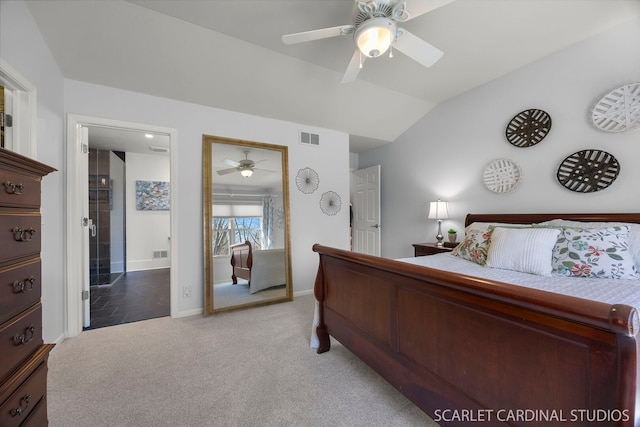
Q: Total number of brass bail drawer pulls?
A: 5